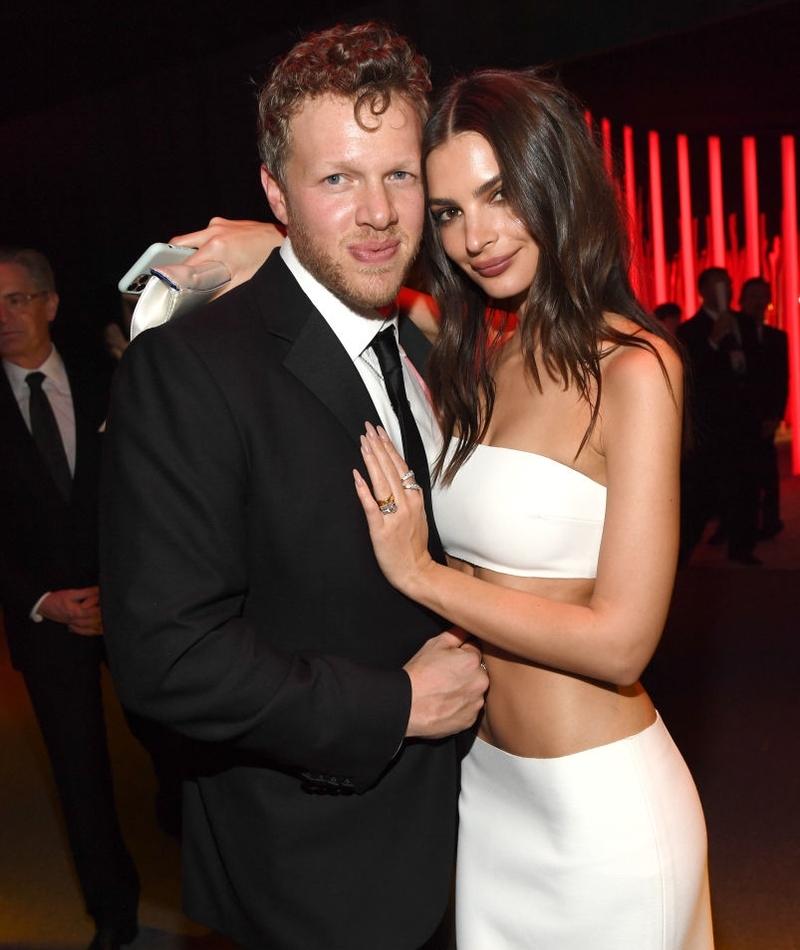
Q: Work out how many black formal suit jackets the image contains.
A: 4